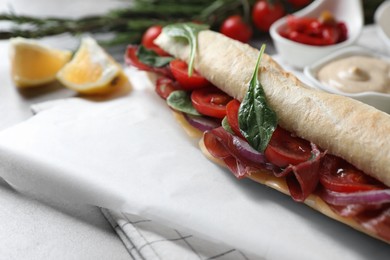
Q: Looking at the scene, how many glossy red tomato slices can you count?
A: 5